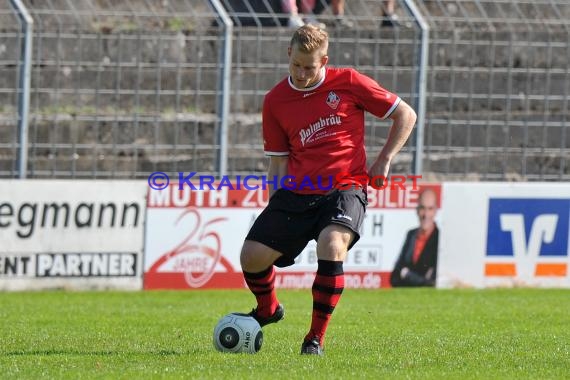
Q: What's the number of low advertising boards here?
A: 3